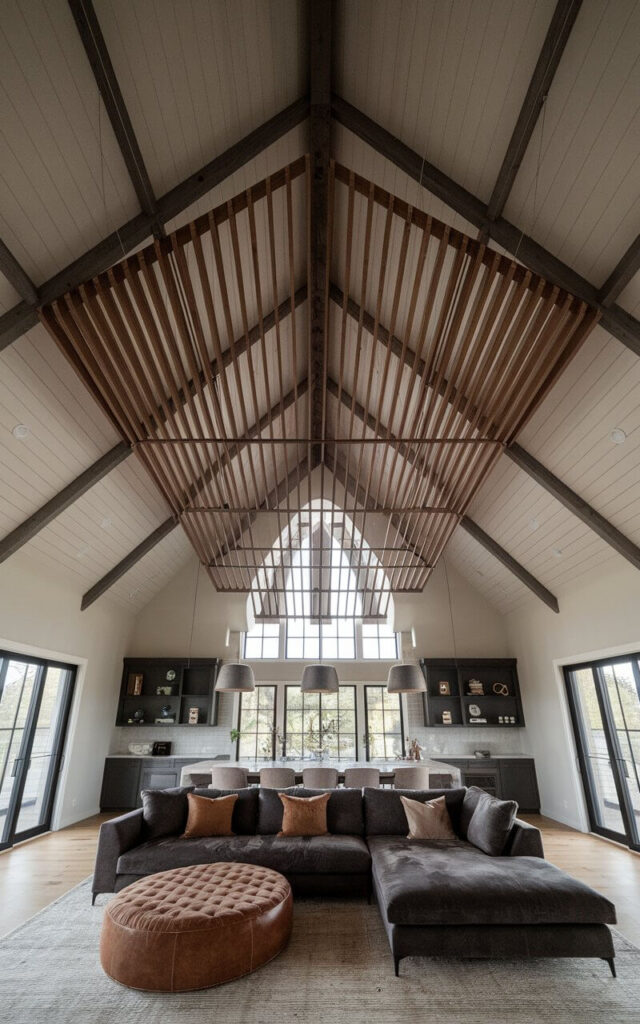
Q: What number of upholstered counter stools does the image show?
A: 5